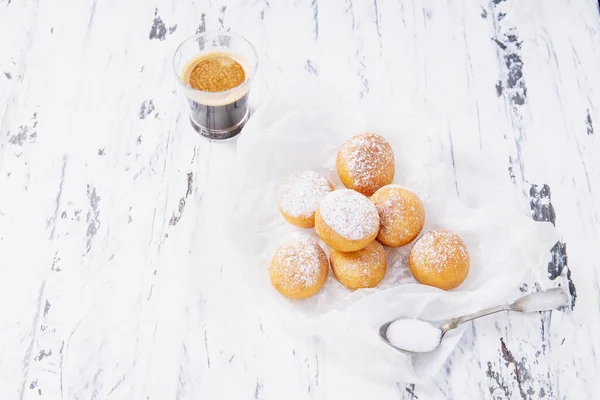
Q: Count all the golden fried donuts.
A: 7